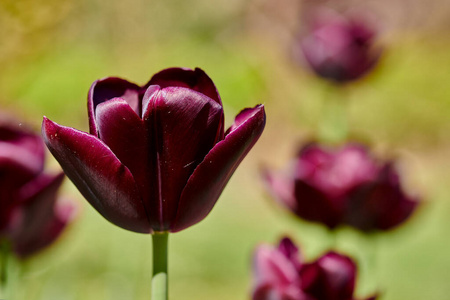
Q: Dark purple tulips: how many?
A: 5